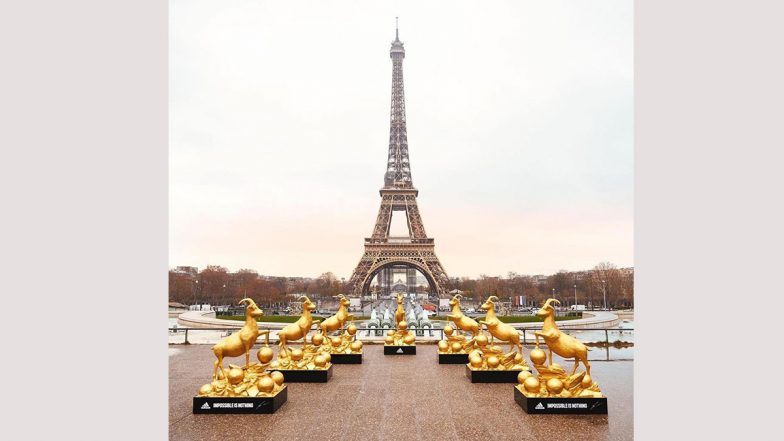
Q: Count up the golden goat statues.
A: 7